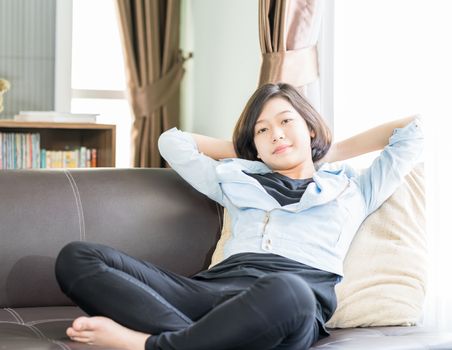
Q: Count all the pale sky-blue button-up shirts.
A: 1